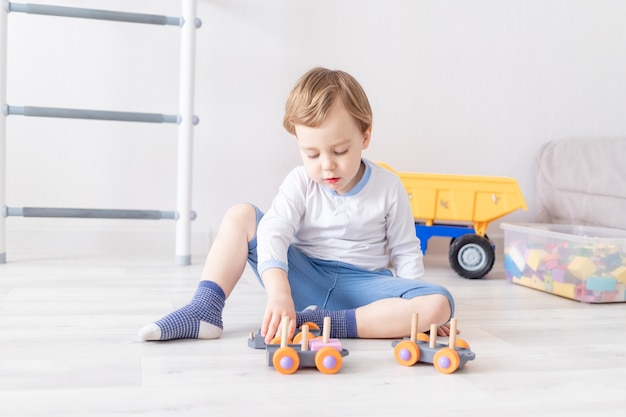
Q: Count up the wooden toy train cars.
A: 3